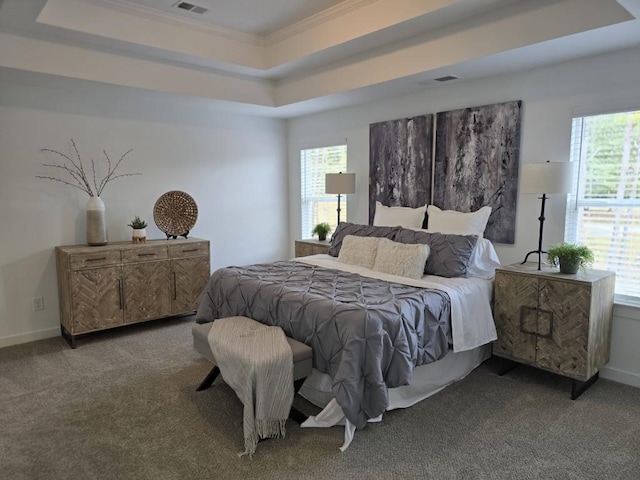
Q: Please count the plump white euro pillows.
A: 2